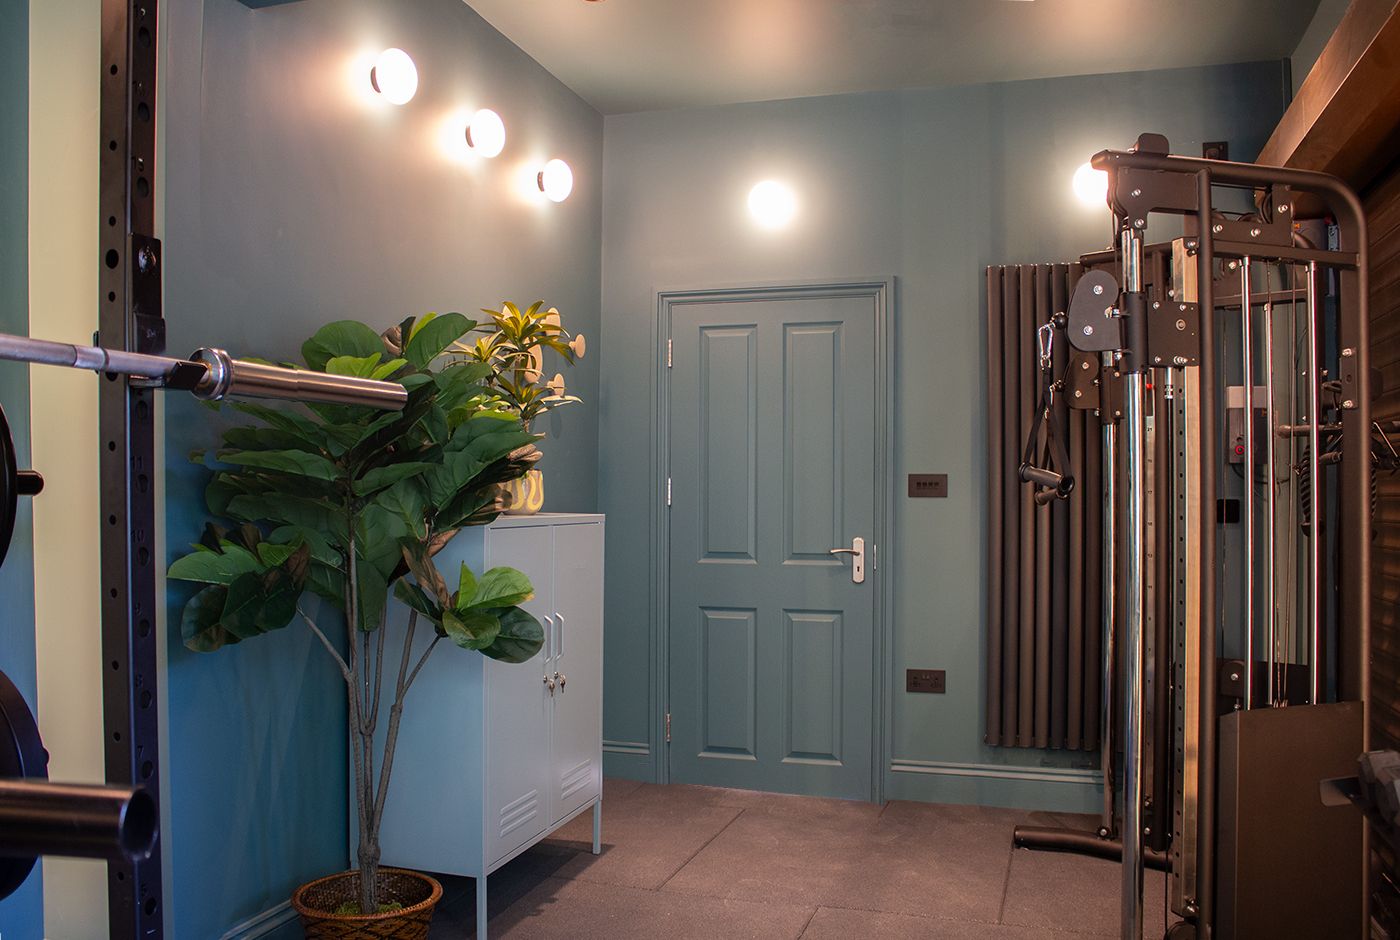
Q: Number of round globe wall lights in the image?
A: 5